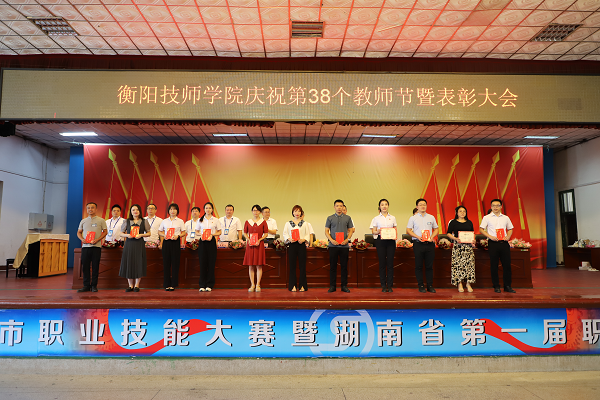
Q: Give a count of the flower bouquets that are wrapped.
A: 11